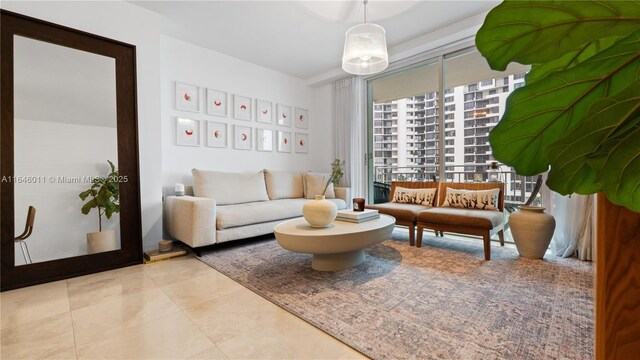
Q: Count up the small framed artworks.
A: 12